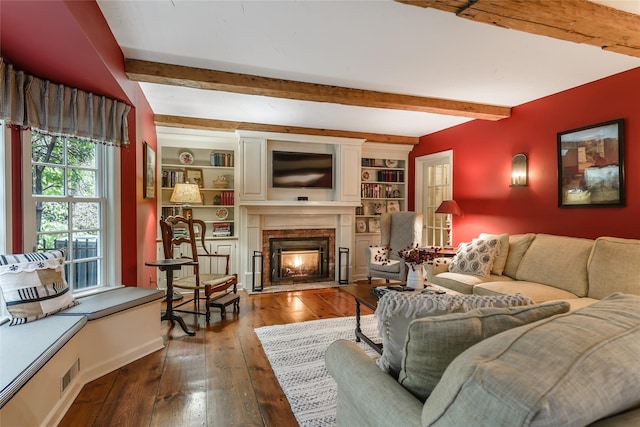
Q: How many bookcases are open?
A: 2